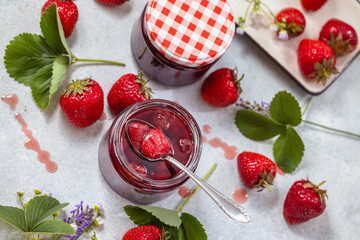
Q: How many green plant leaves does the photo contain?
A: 12